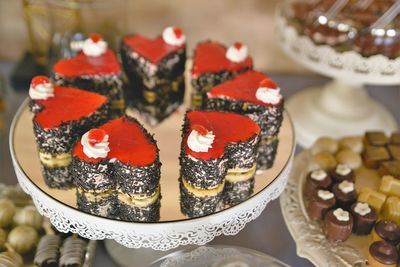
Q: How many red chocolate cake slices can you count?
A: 7